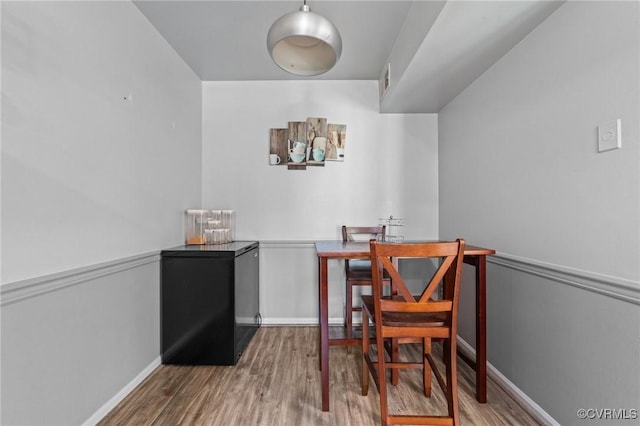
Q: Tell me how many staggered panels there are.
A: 4